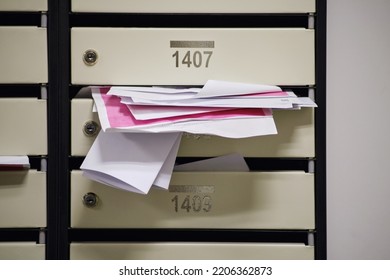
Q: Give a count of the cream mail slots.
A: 10